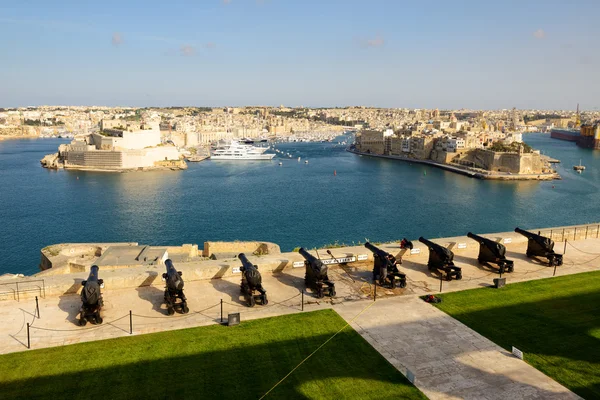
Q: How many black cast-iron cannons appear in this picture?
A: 8